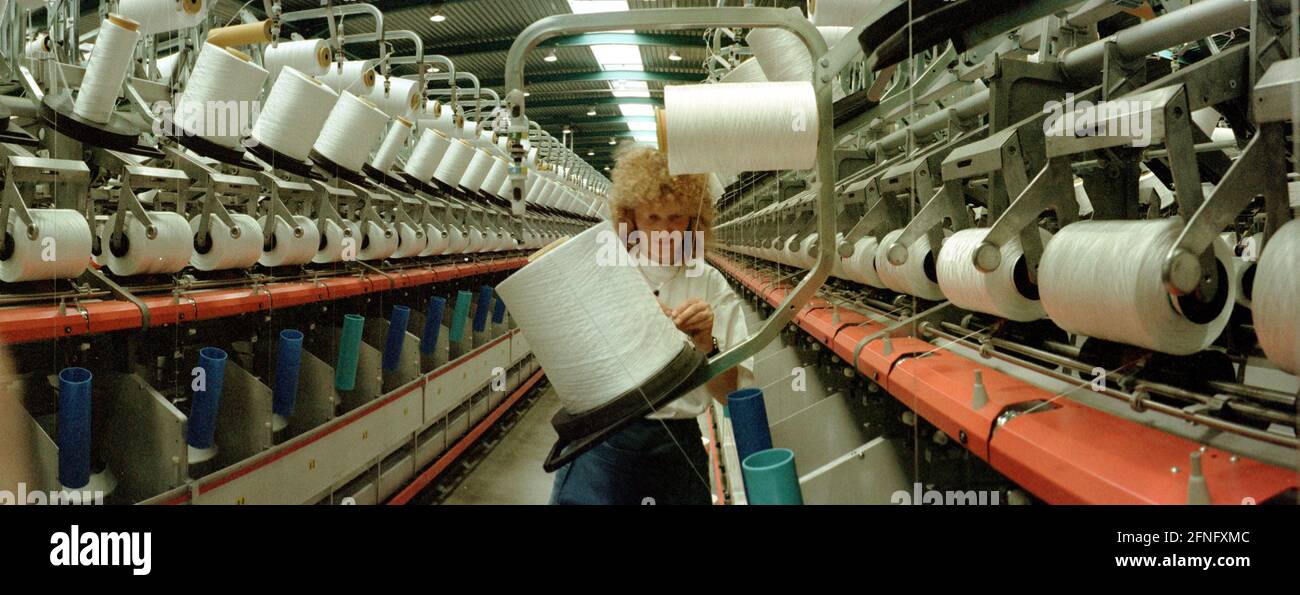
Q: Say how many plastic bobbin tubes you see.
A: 11